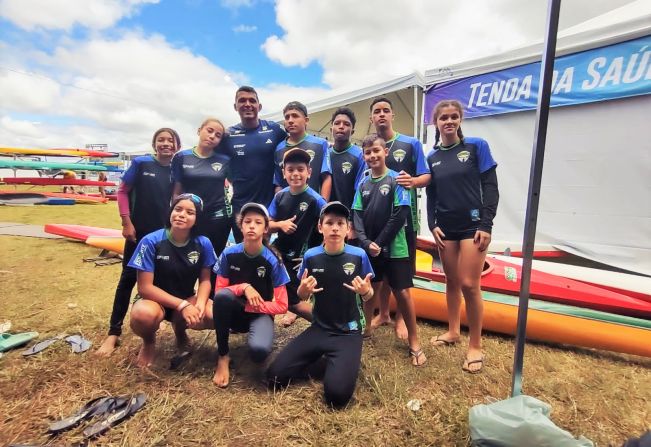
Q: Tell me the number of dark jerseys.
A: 12